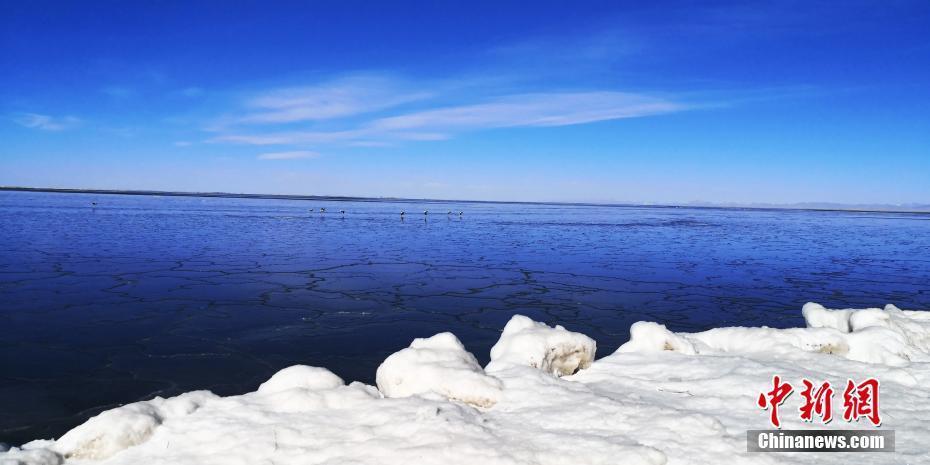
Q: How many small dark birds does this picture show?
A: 8